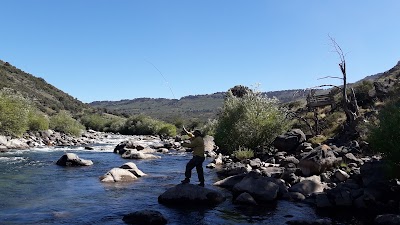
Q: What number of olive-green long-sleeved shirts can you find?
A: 1